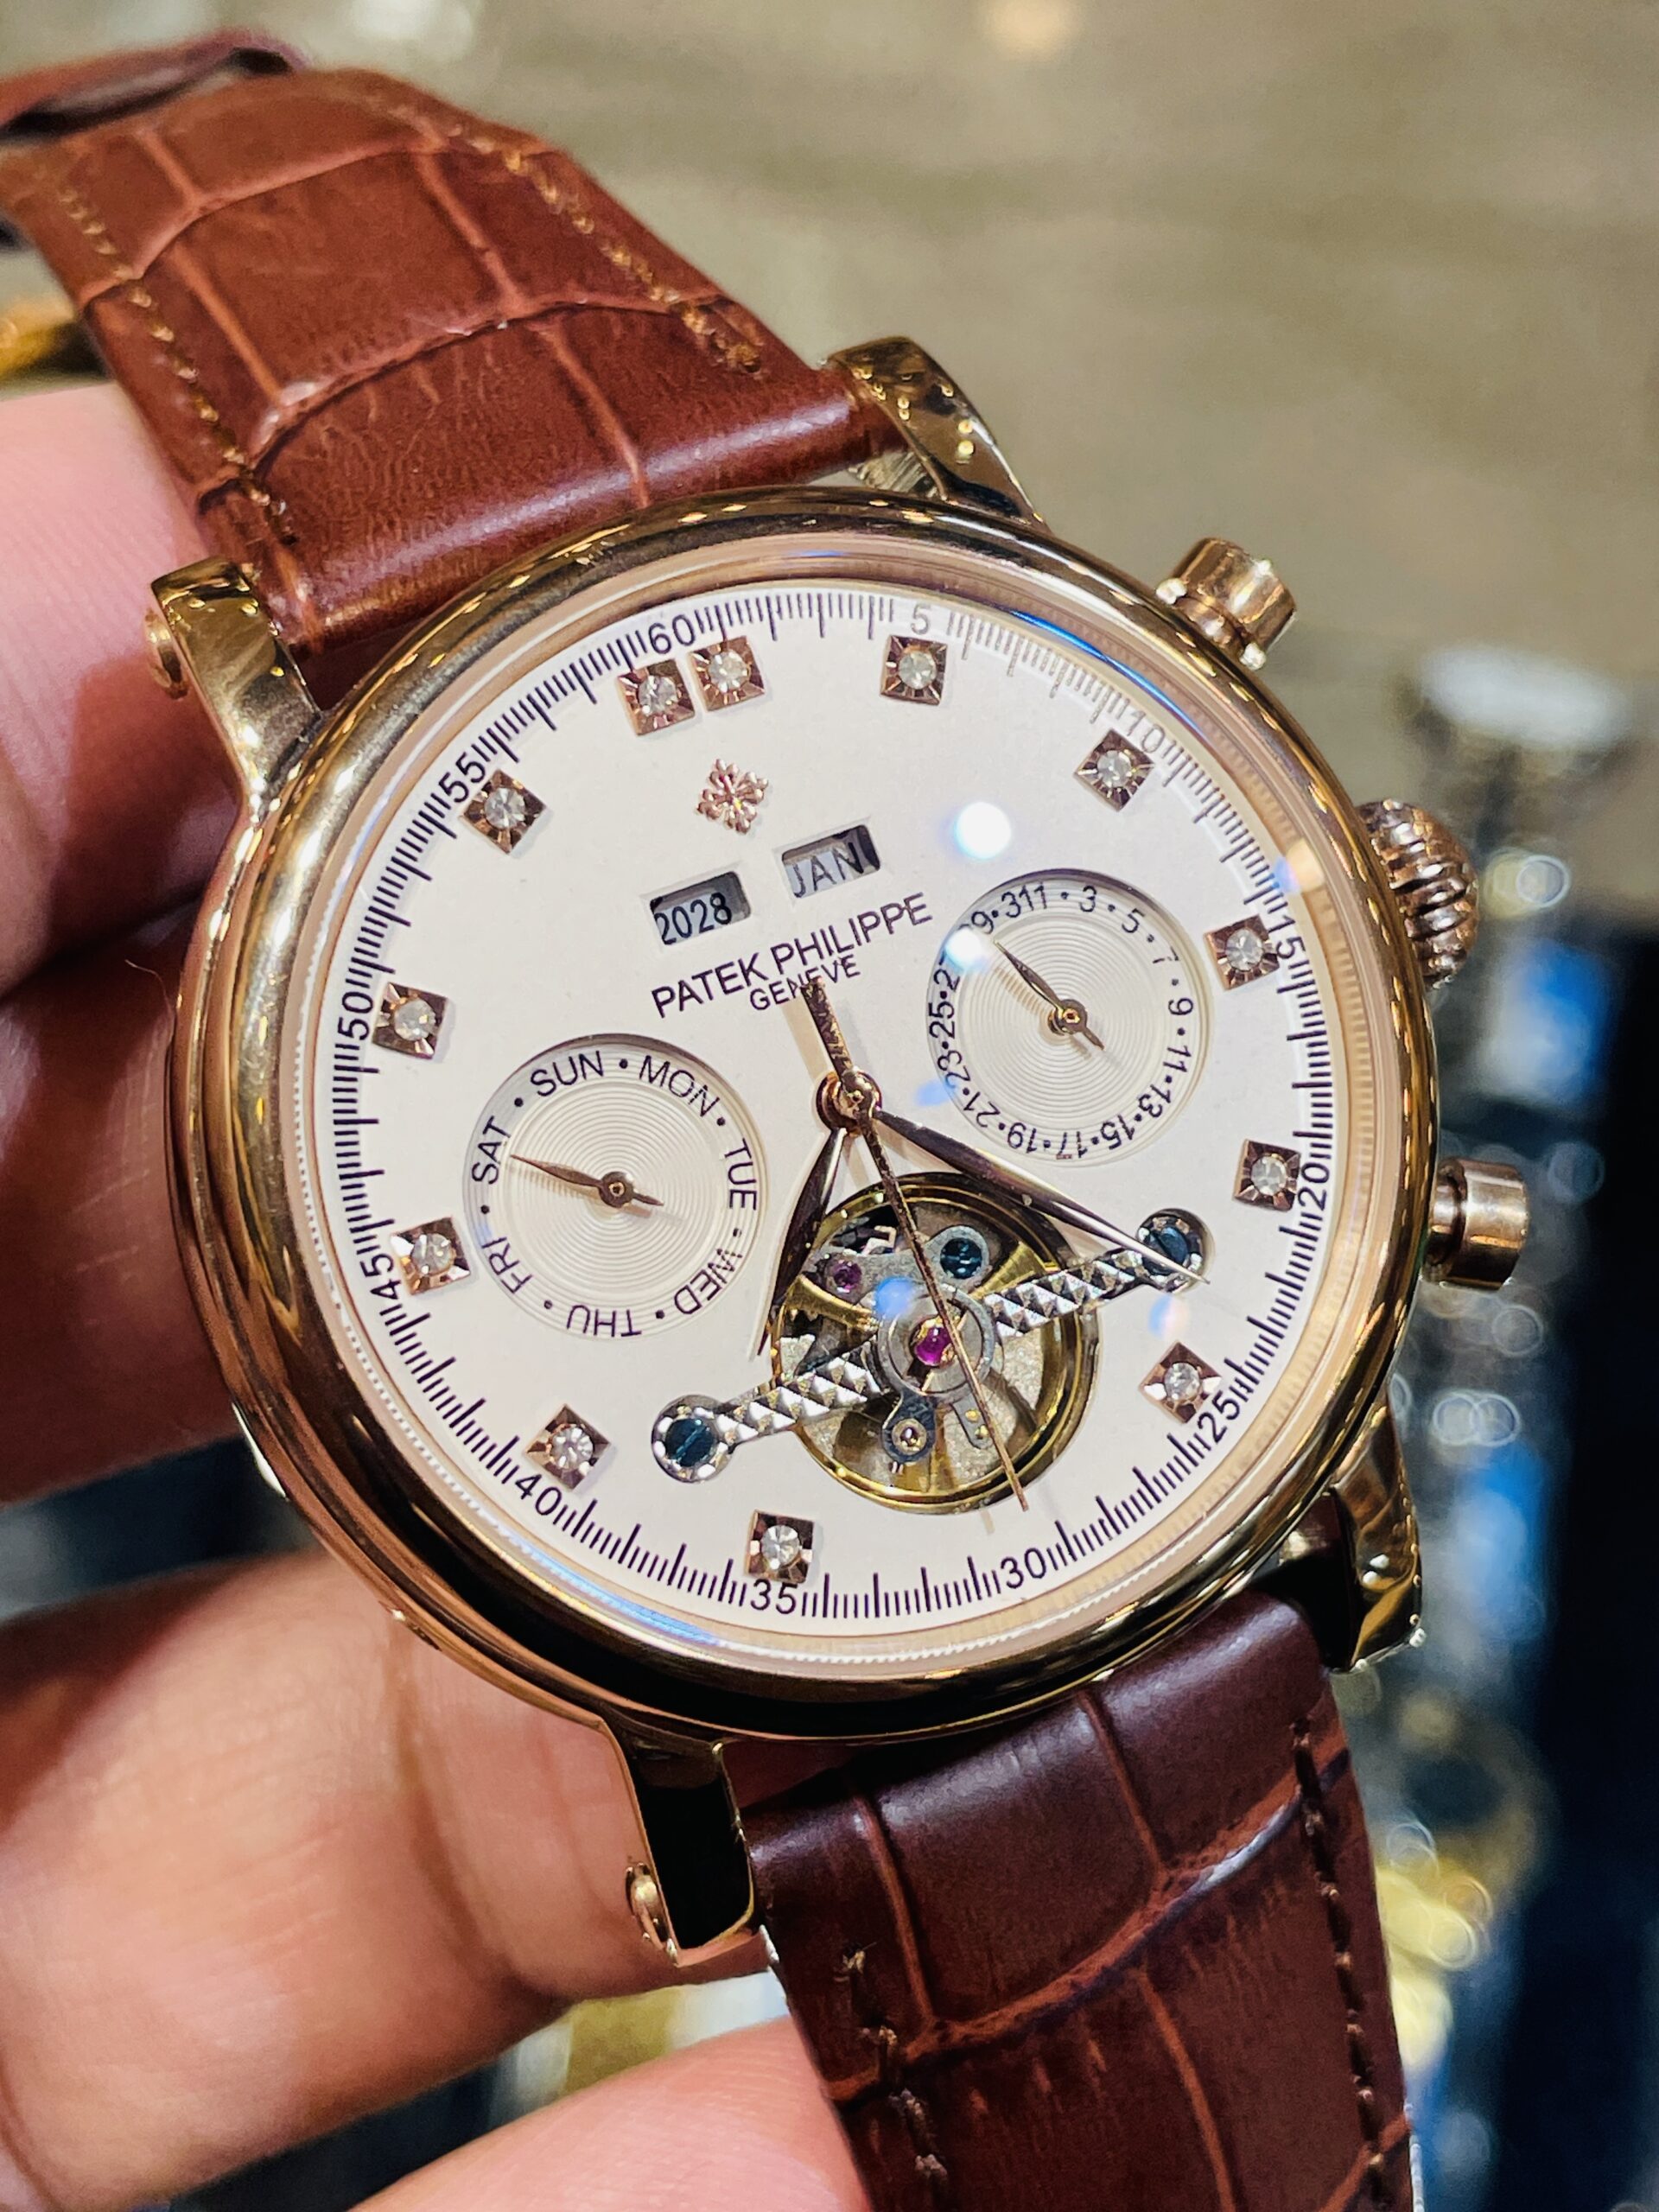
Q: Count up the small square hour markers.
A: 12